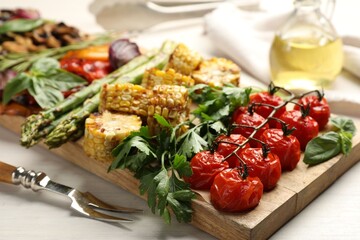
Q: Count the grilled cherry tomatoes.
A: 9